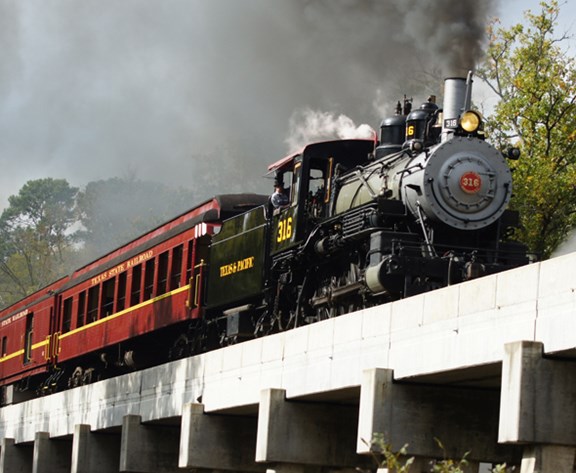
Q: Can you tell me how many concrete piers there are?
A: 8